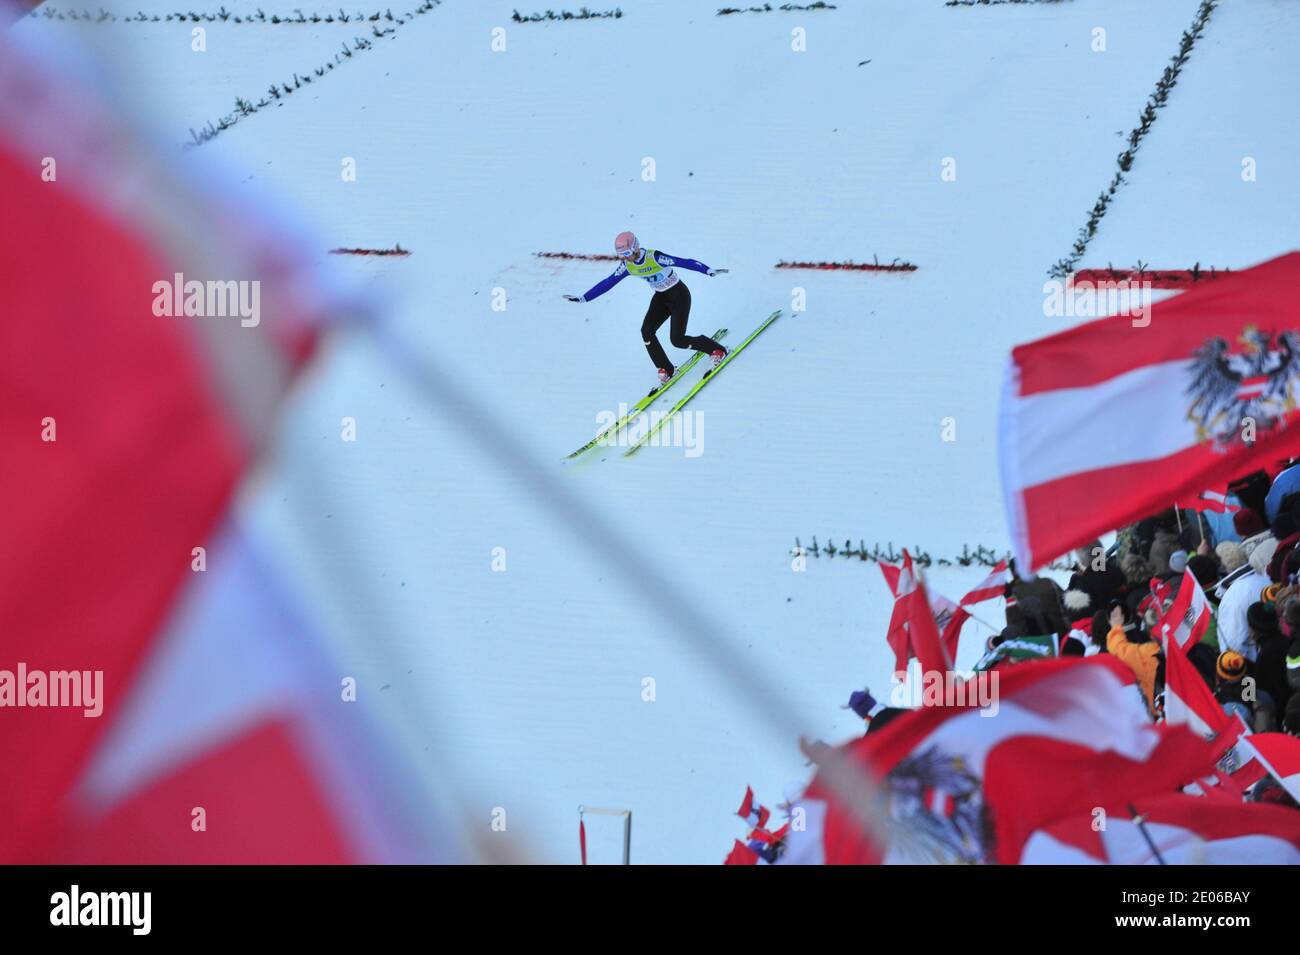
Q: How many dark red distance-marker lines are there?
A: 4